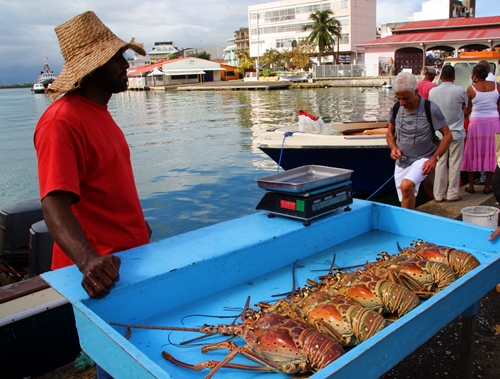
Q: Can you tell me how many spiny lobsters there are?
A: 5